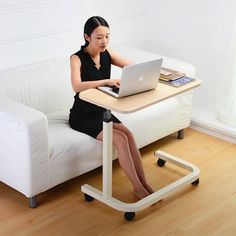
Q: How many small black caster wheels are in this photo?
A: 4